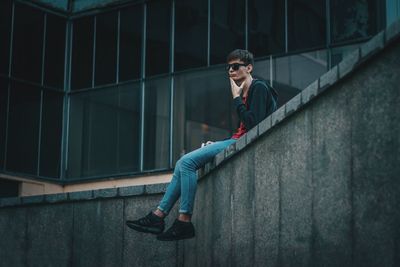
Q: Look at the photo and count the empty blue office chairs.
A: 0